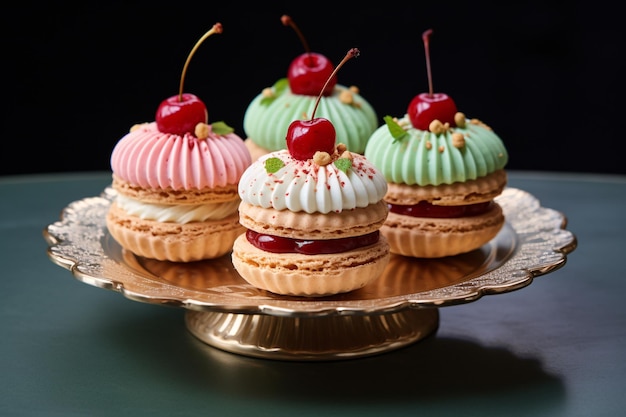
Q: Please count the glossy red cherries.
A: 4